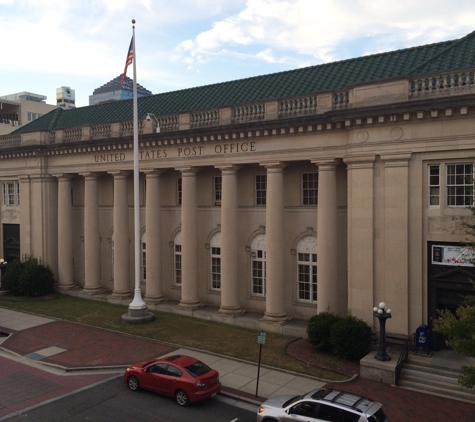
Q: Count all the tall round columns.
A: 8